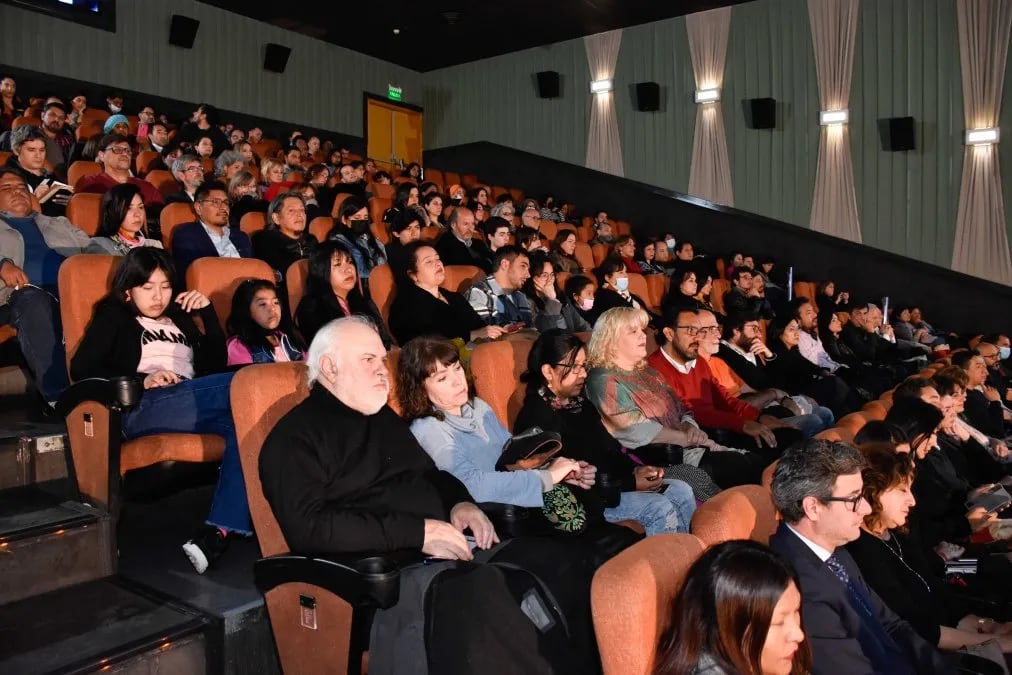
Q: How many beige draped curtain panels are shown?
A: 4